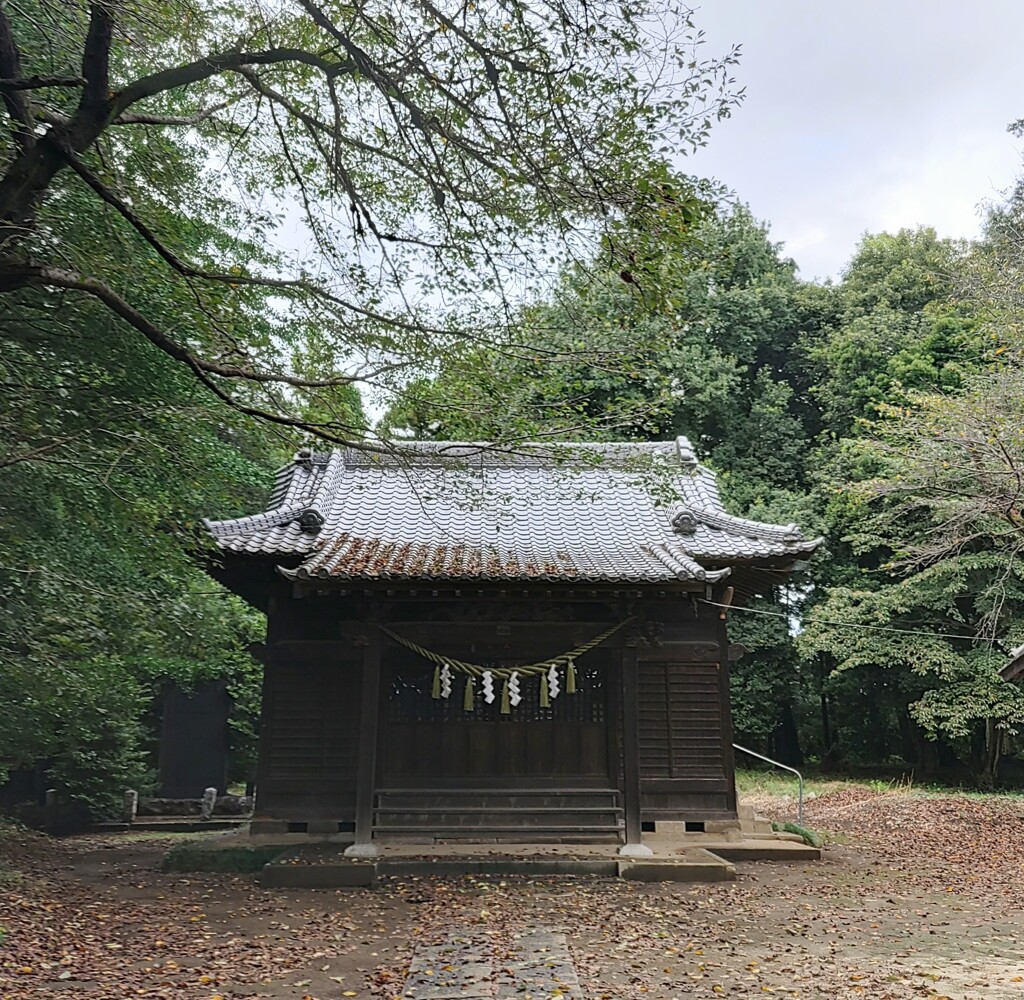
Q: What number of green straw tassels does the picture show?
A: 5